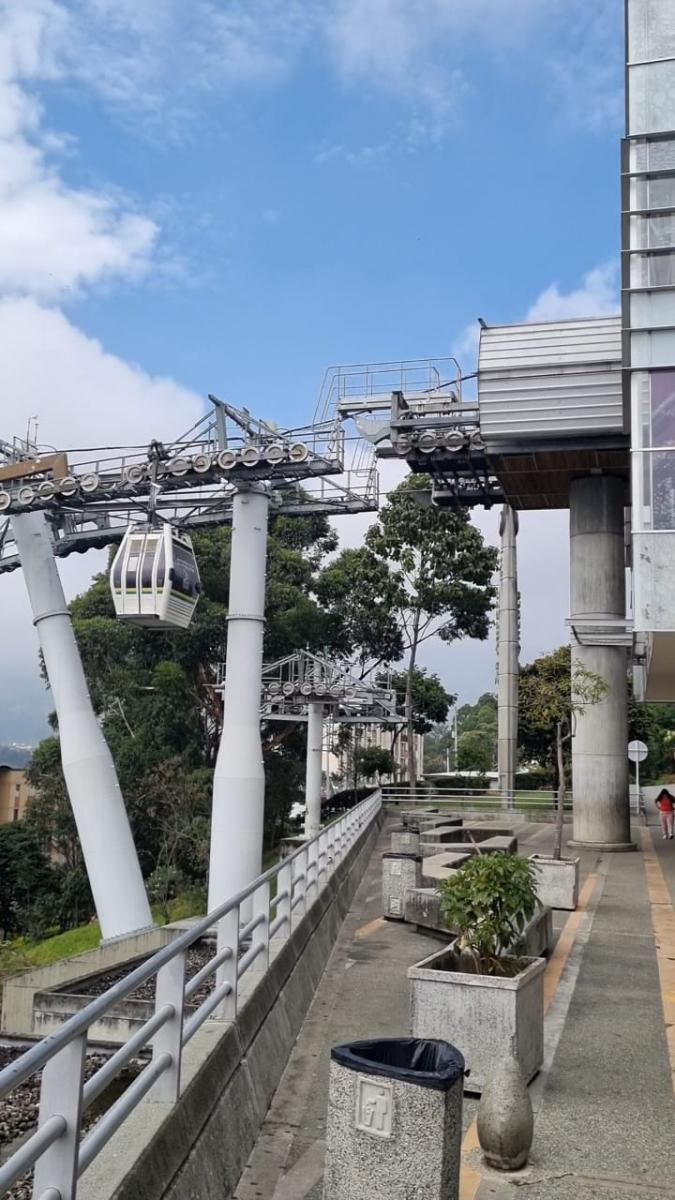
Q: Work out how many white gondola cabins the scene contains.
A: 1